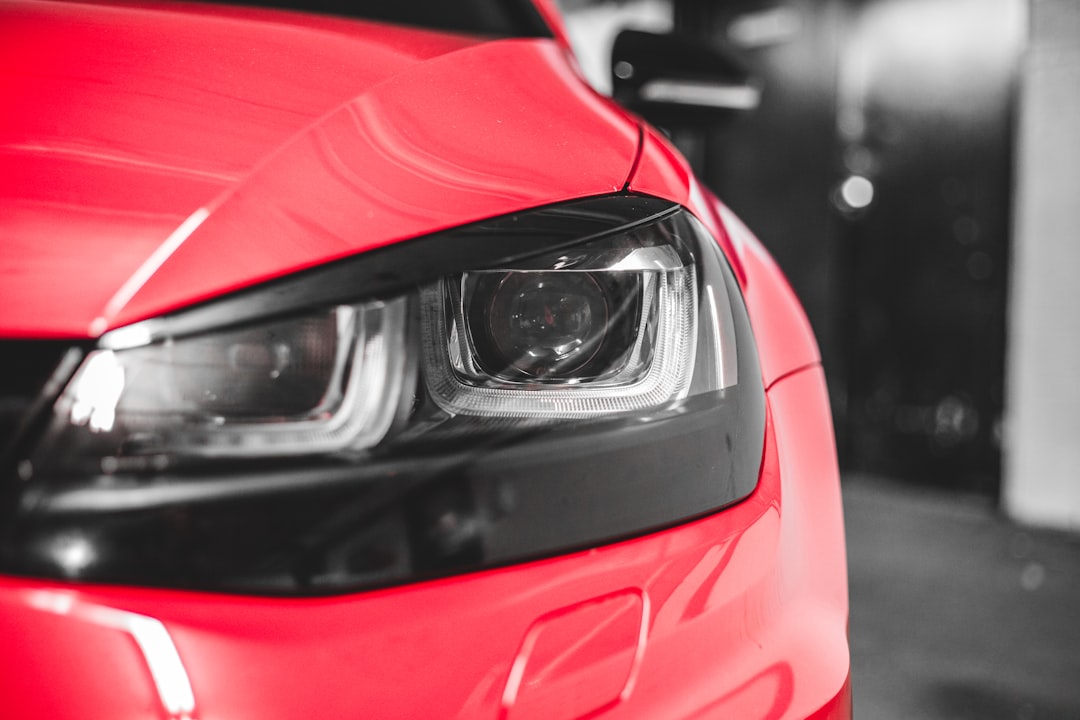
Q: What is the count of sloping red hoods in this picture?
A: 1